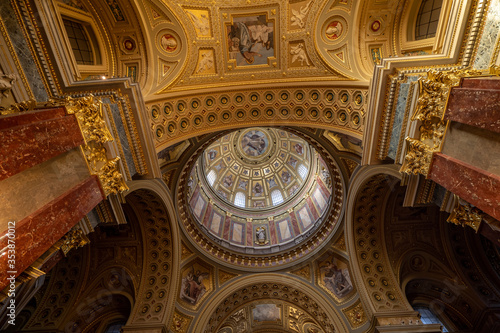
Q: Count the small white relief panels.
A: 4